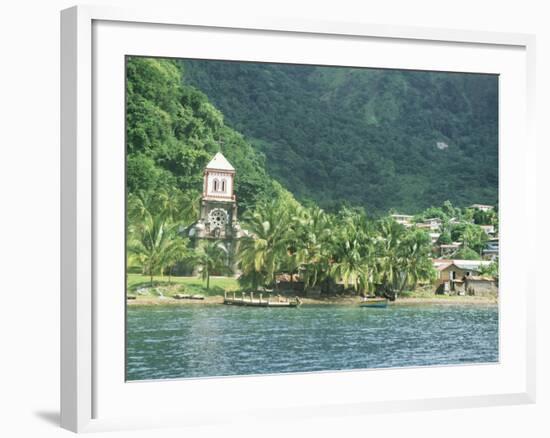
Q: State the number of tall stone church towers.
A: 1